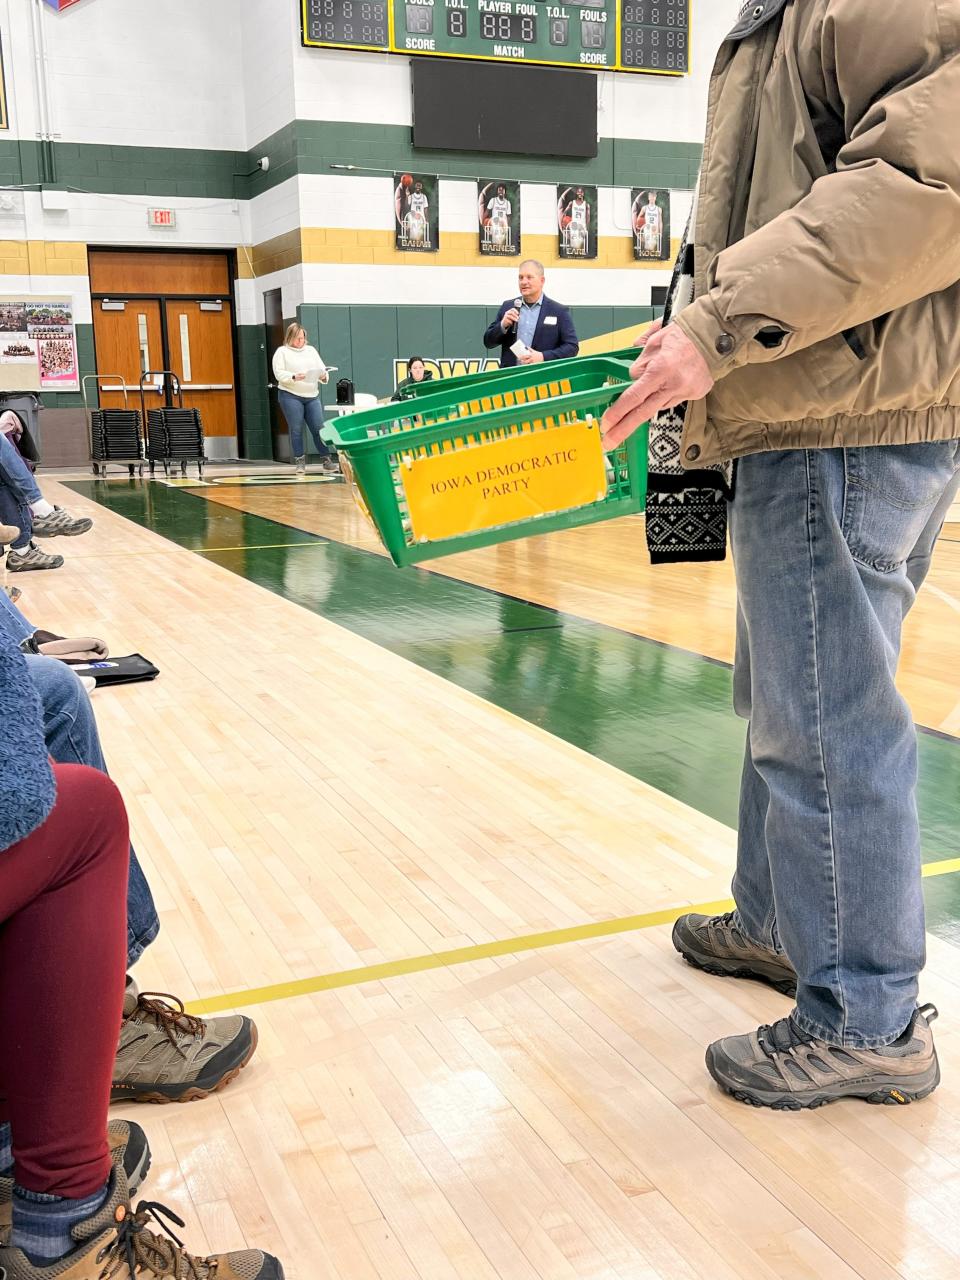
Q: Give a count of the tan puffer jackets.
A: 1